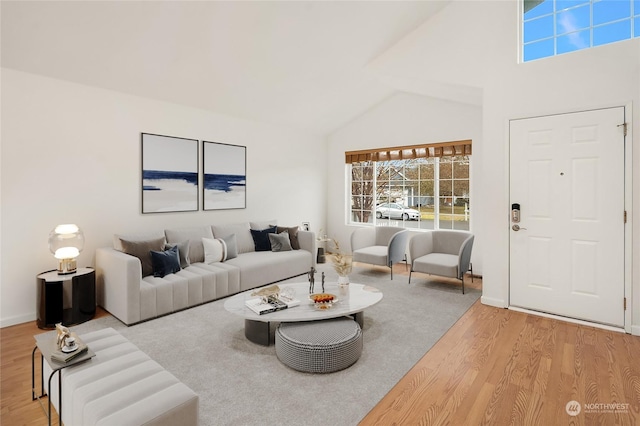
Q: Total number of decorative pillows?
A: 8